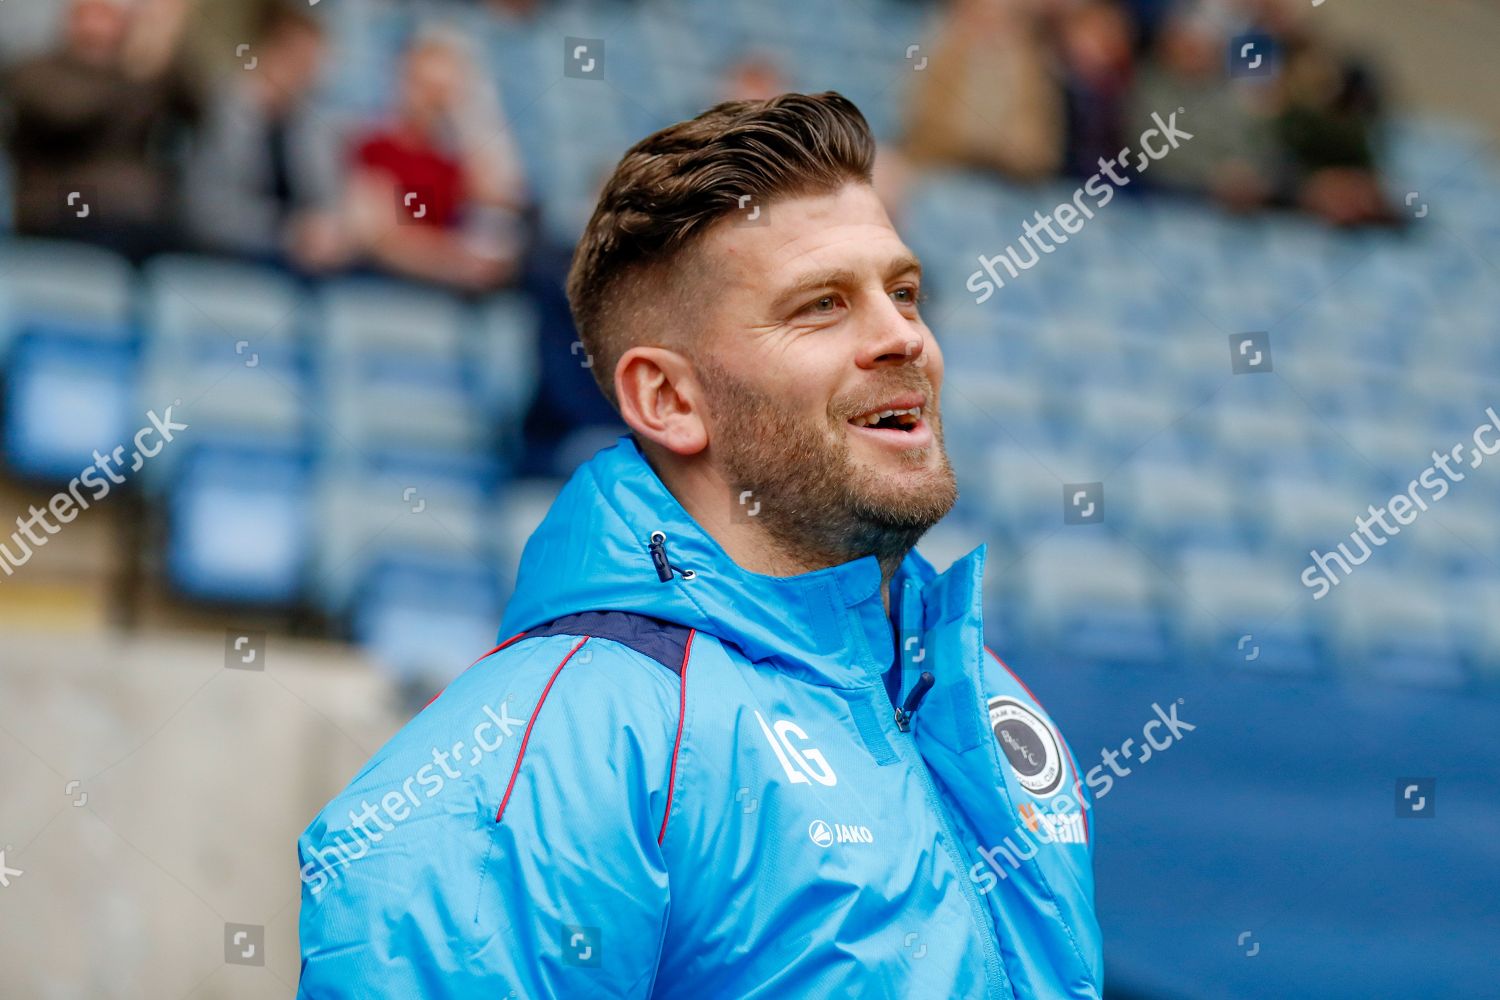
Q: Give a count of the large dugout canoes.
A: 0